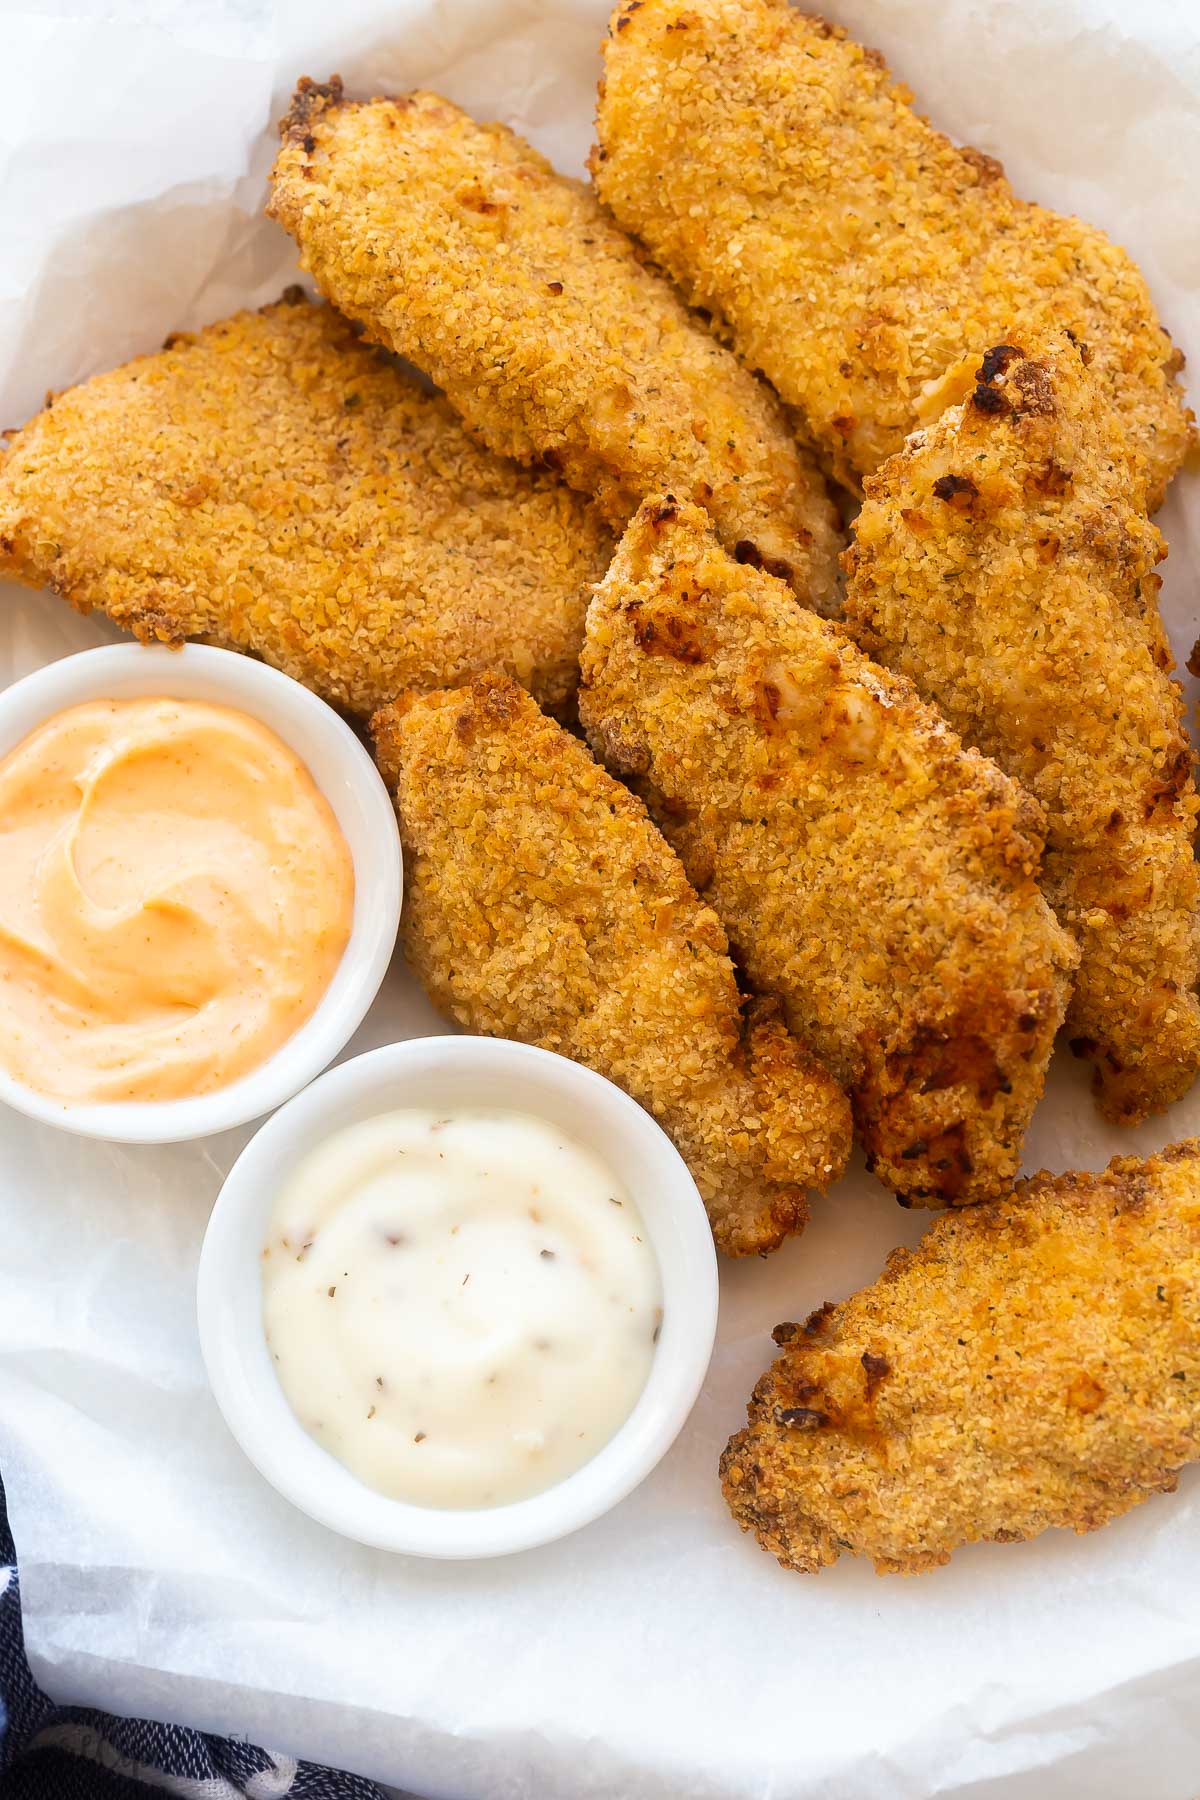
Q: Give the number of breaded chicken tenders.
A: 7